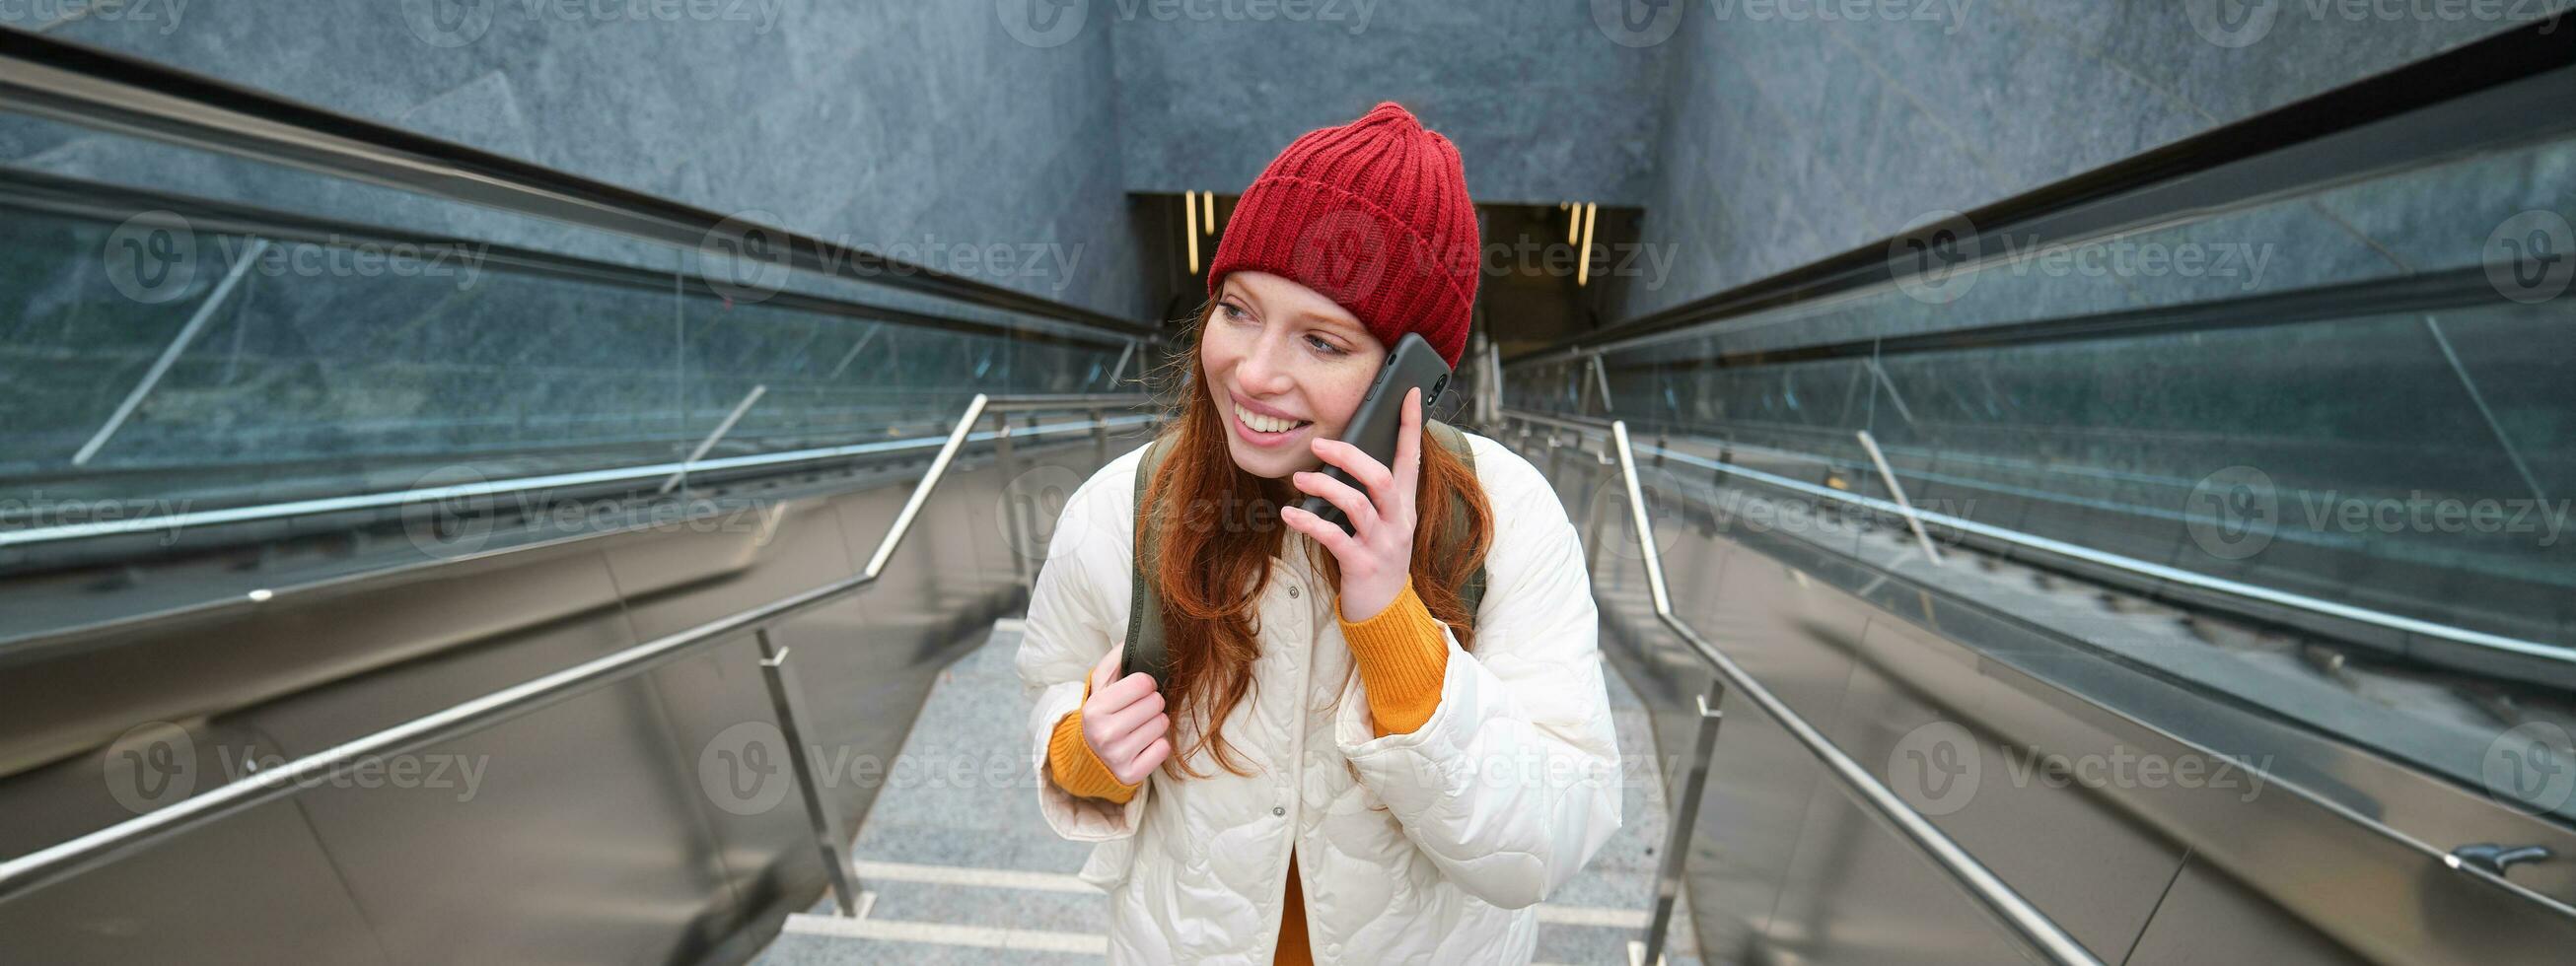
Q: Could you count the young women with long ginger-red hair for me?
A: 1